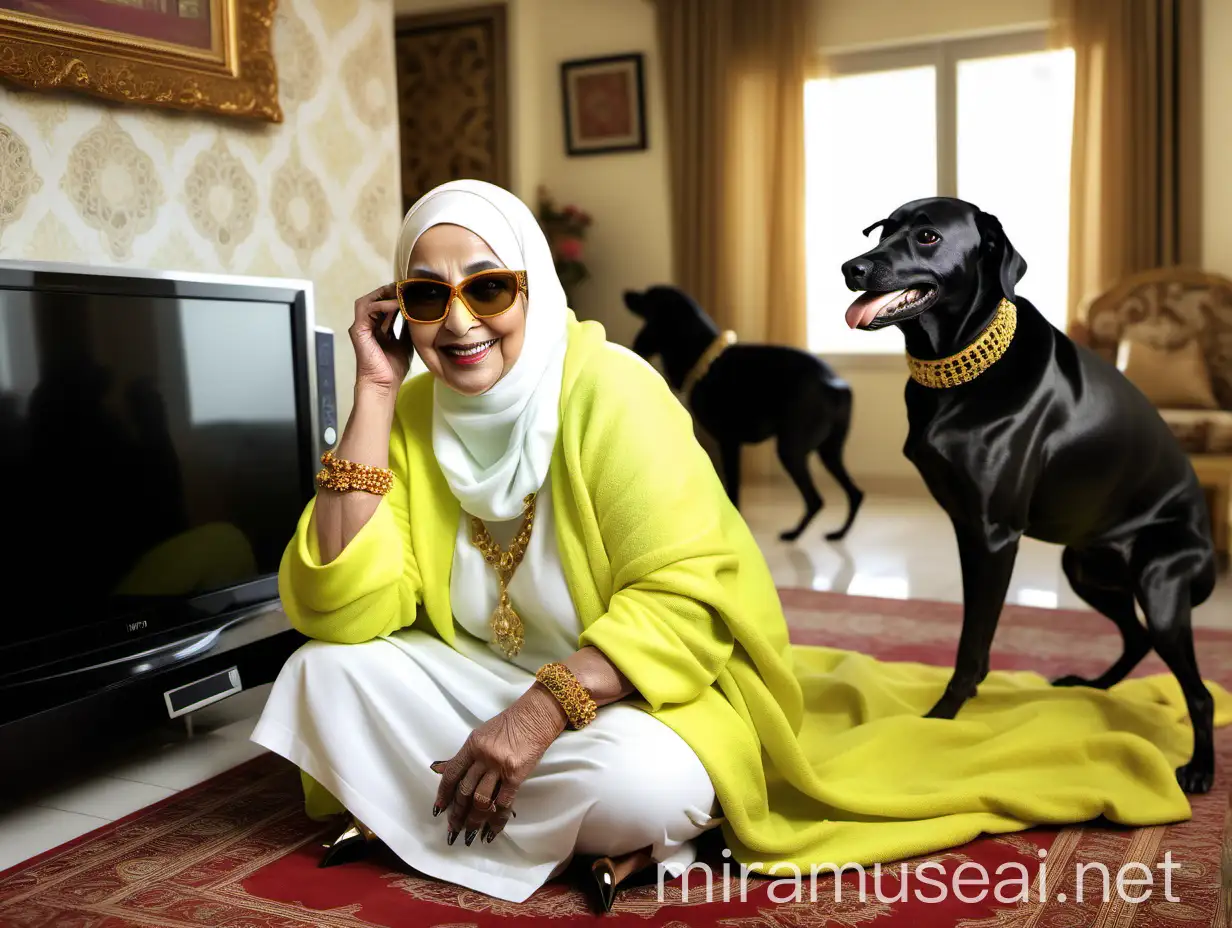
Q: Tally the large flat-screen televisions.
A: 1